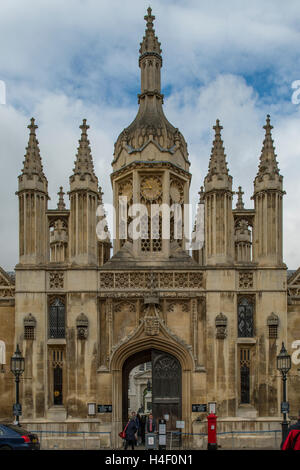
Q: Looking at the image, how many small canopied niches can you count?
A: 4